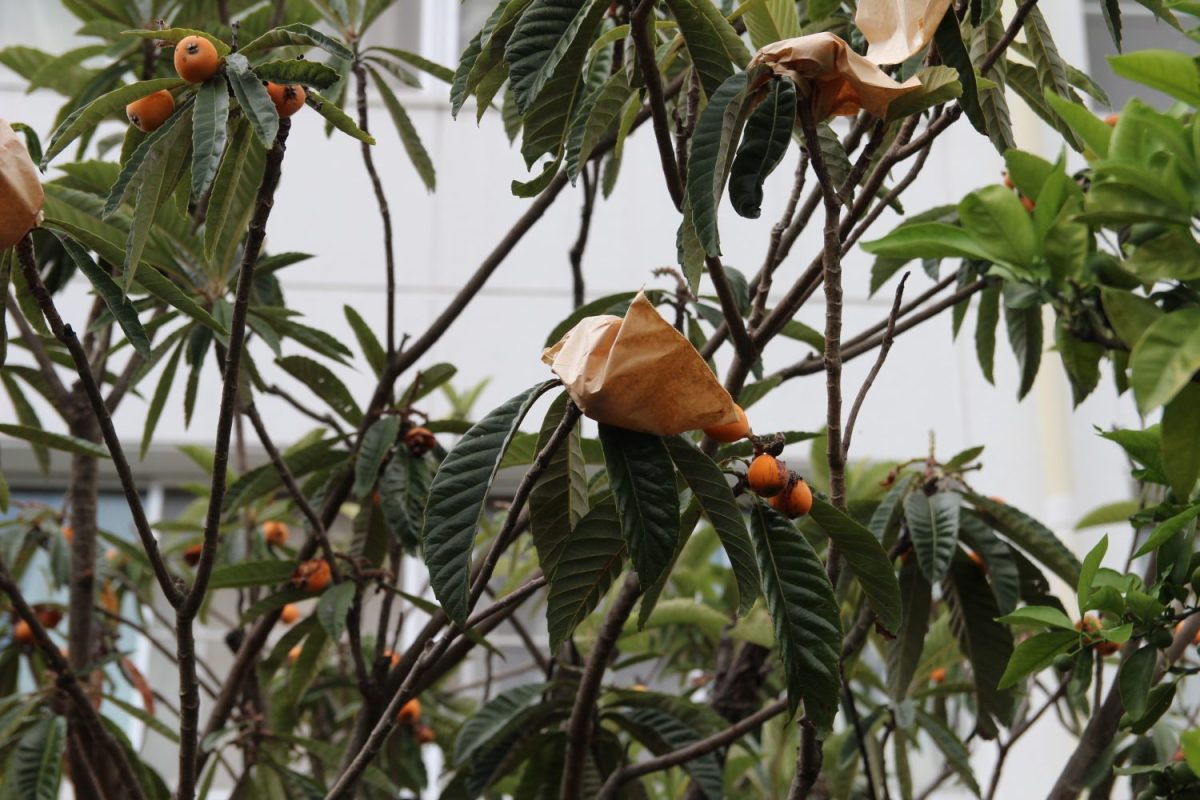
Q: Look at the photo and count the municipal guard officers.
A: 0